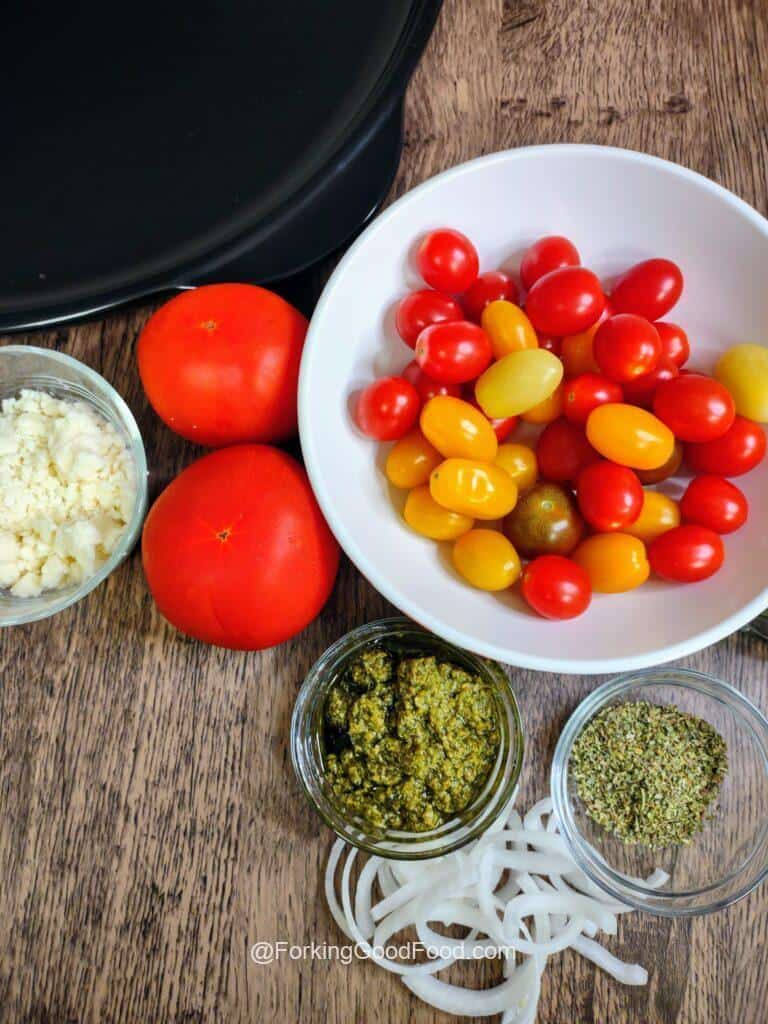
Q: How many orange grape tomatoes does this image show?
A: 12